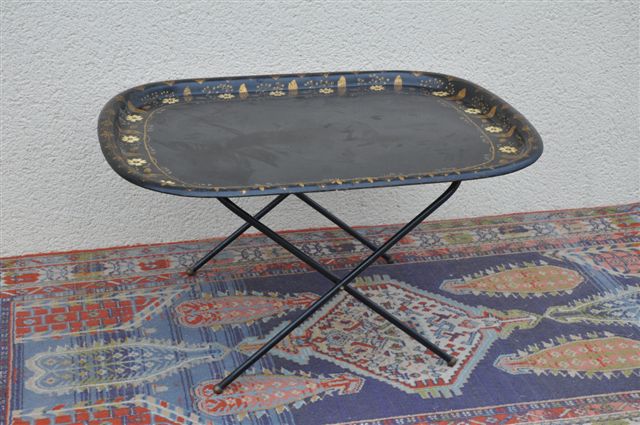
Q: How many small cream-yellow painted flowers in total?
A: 12